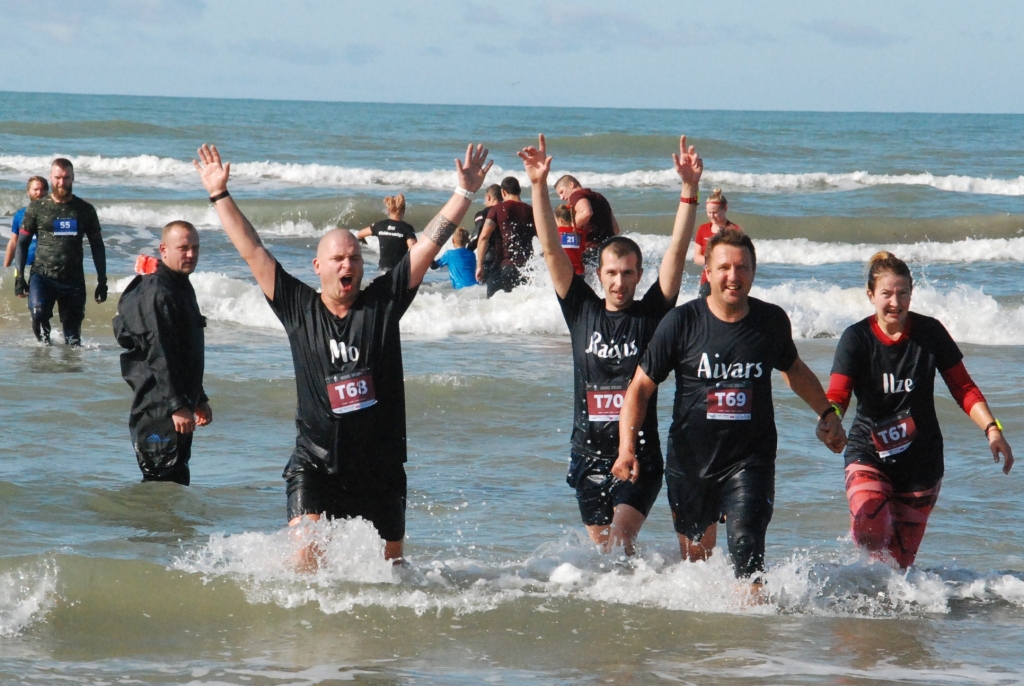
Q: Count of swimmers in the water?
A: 14